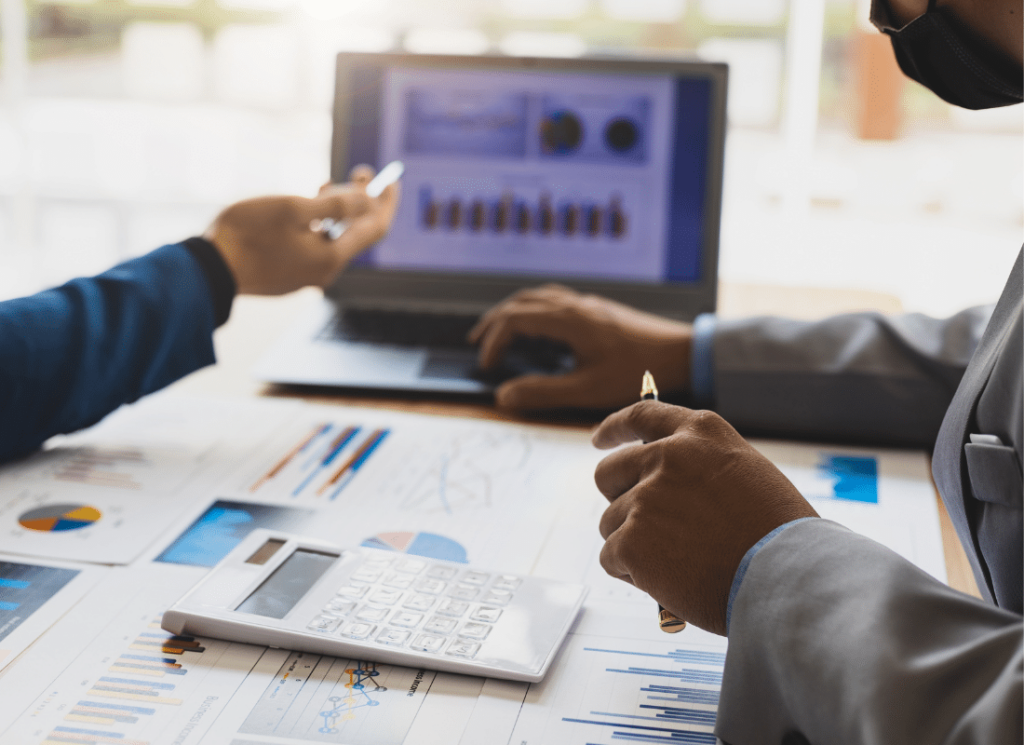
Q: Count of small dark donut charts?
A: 2